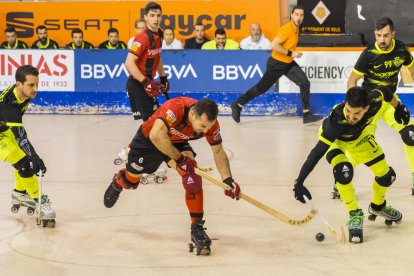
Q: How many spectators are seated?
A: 9